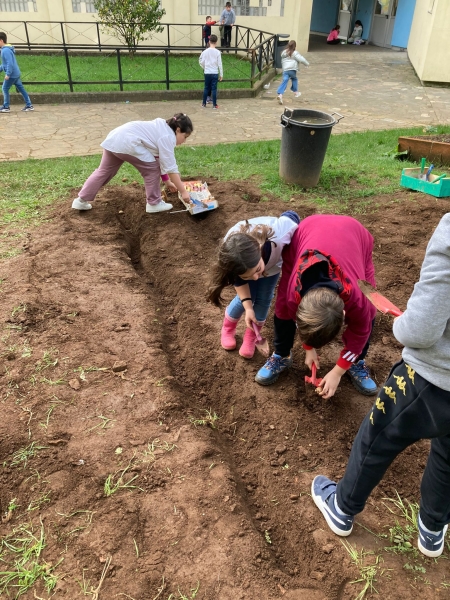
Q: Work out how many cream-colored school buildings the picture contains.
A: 1